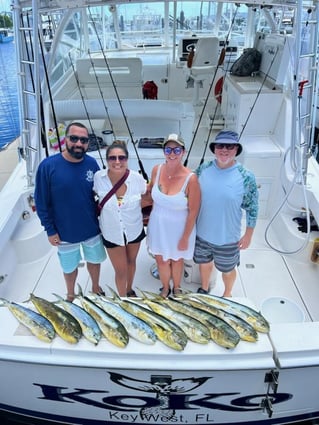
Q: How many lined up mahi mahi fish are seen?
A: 10